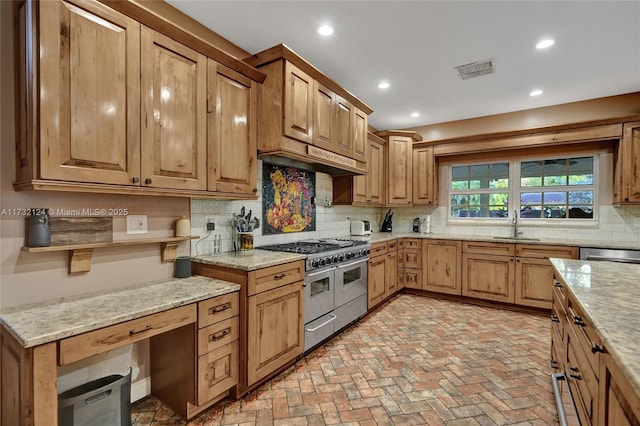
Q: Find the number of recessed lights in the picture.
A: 5